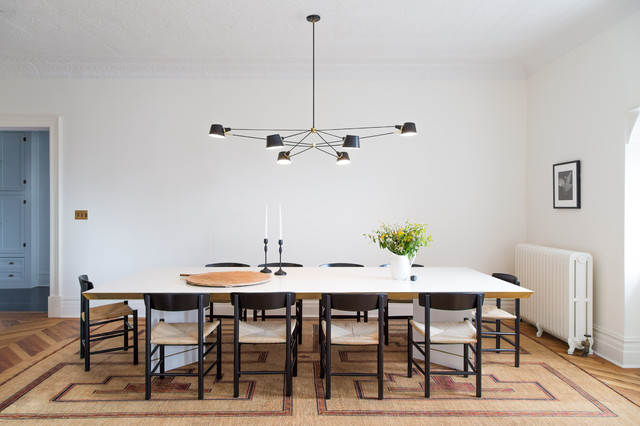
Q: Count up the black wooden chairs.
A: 10